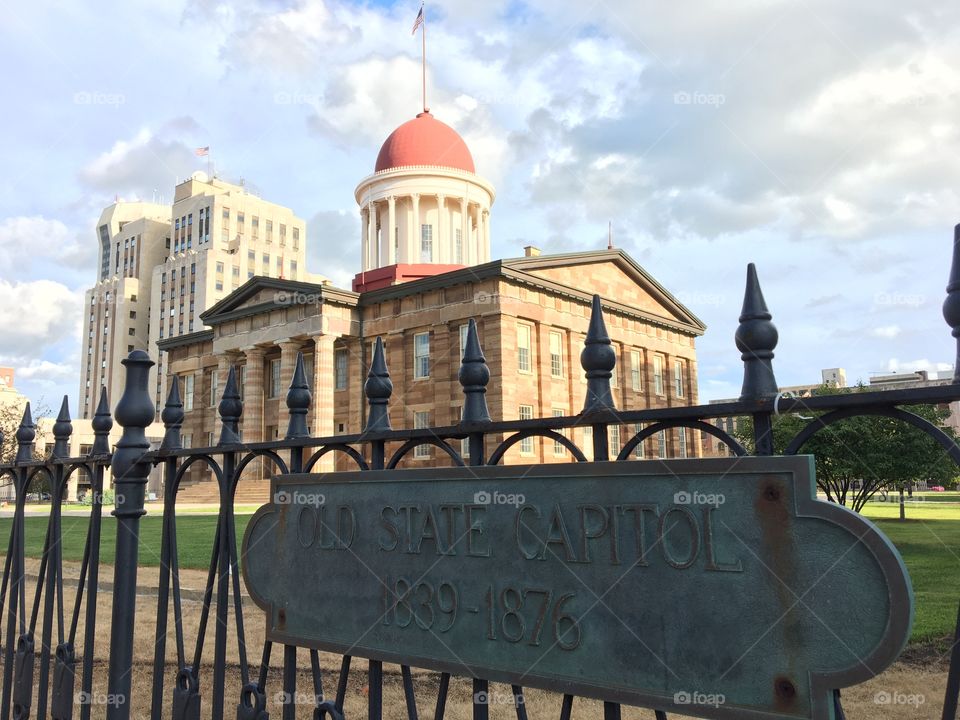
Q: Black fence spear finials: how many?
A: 11